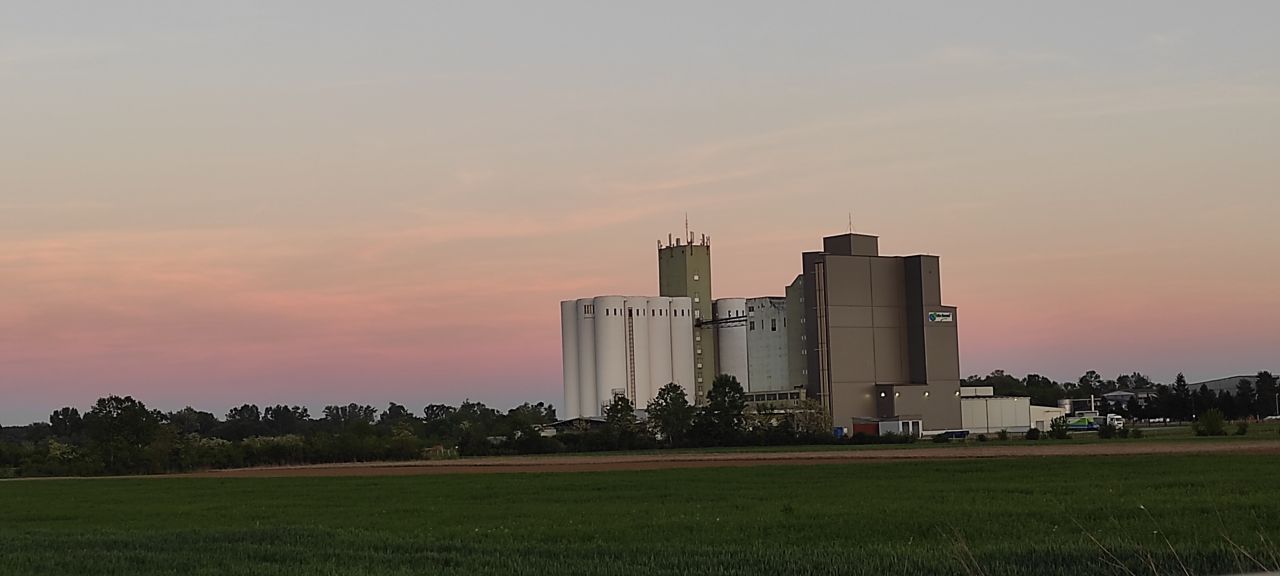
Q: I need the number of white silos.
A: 7